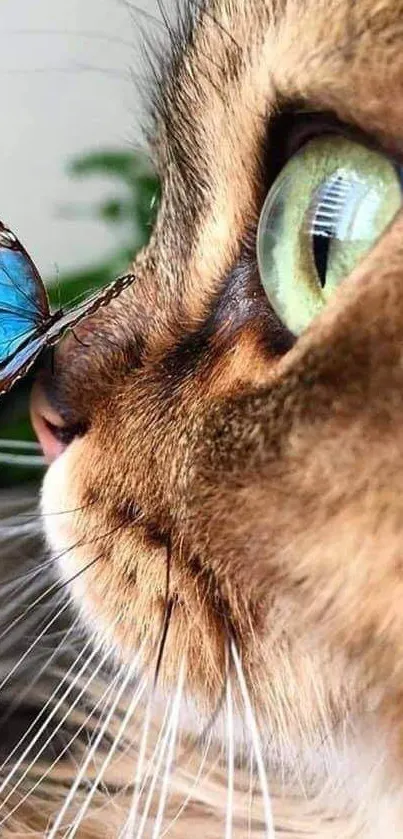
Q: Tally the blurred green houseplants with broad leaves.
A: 1